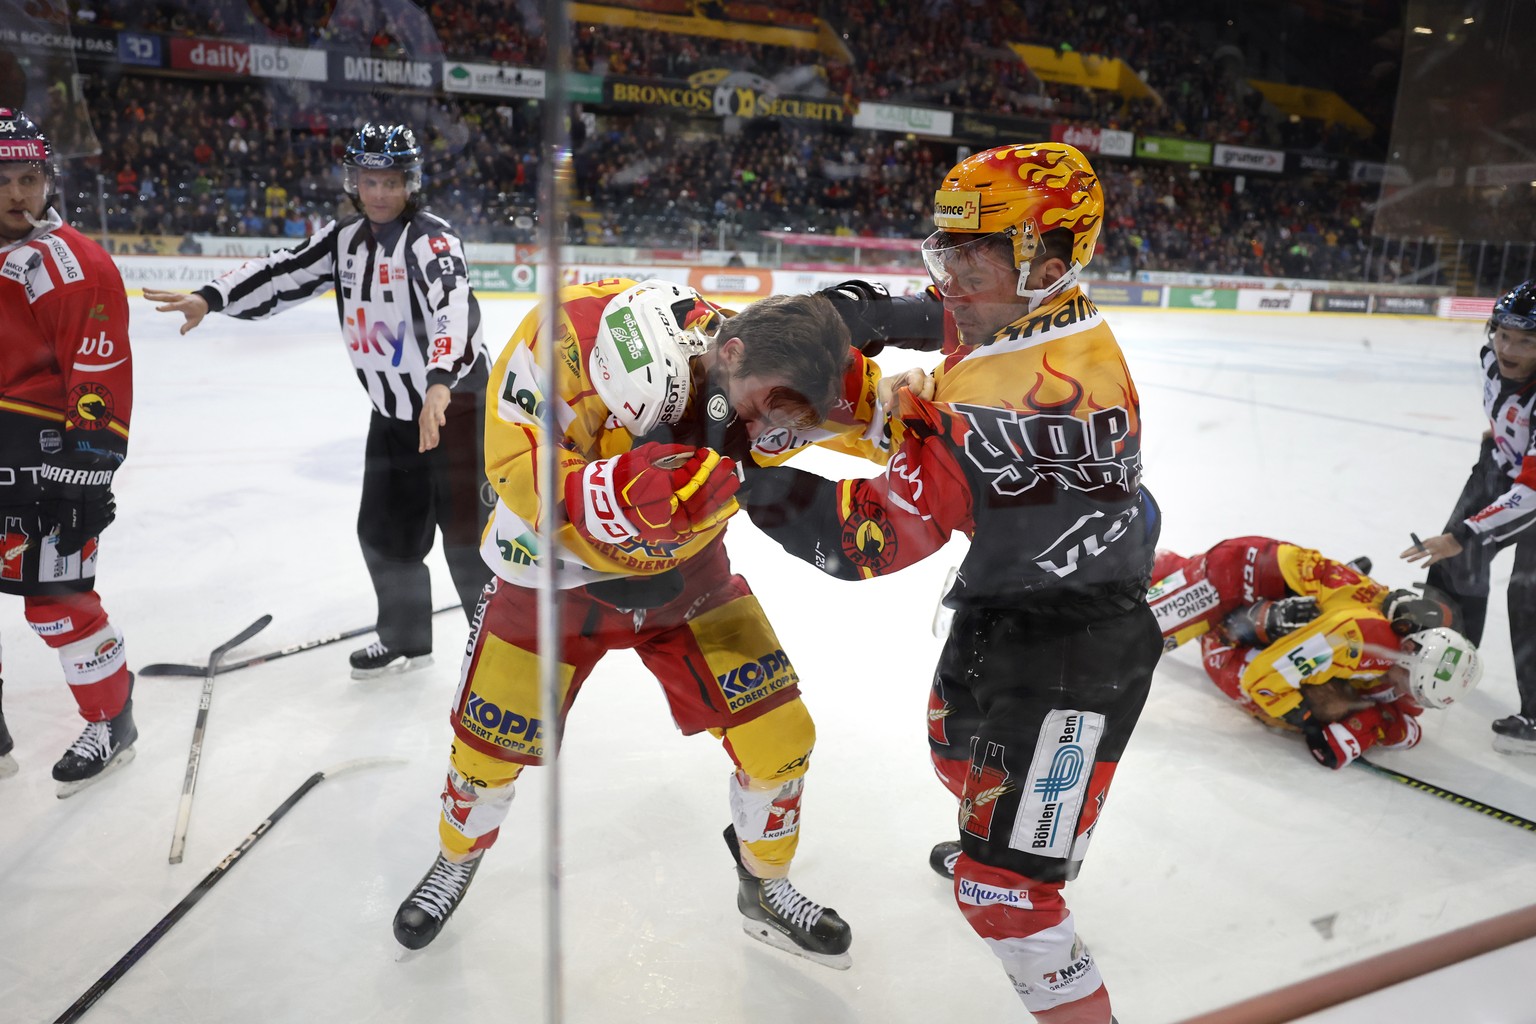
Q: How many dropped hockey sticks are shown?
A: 4